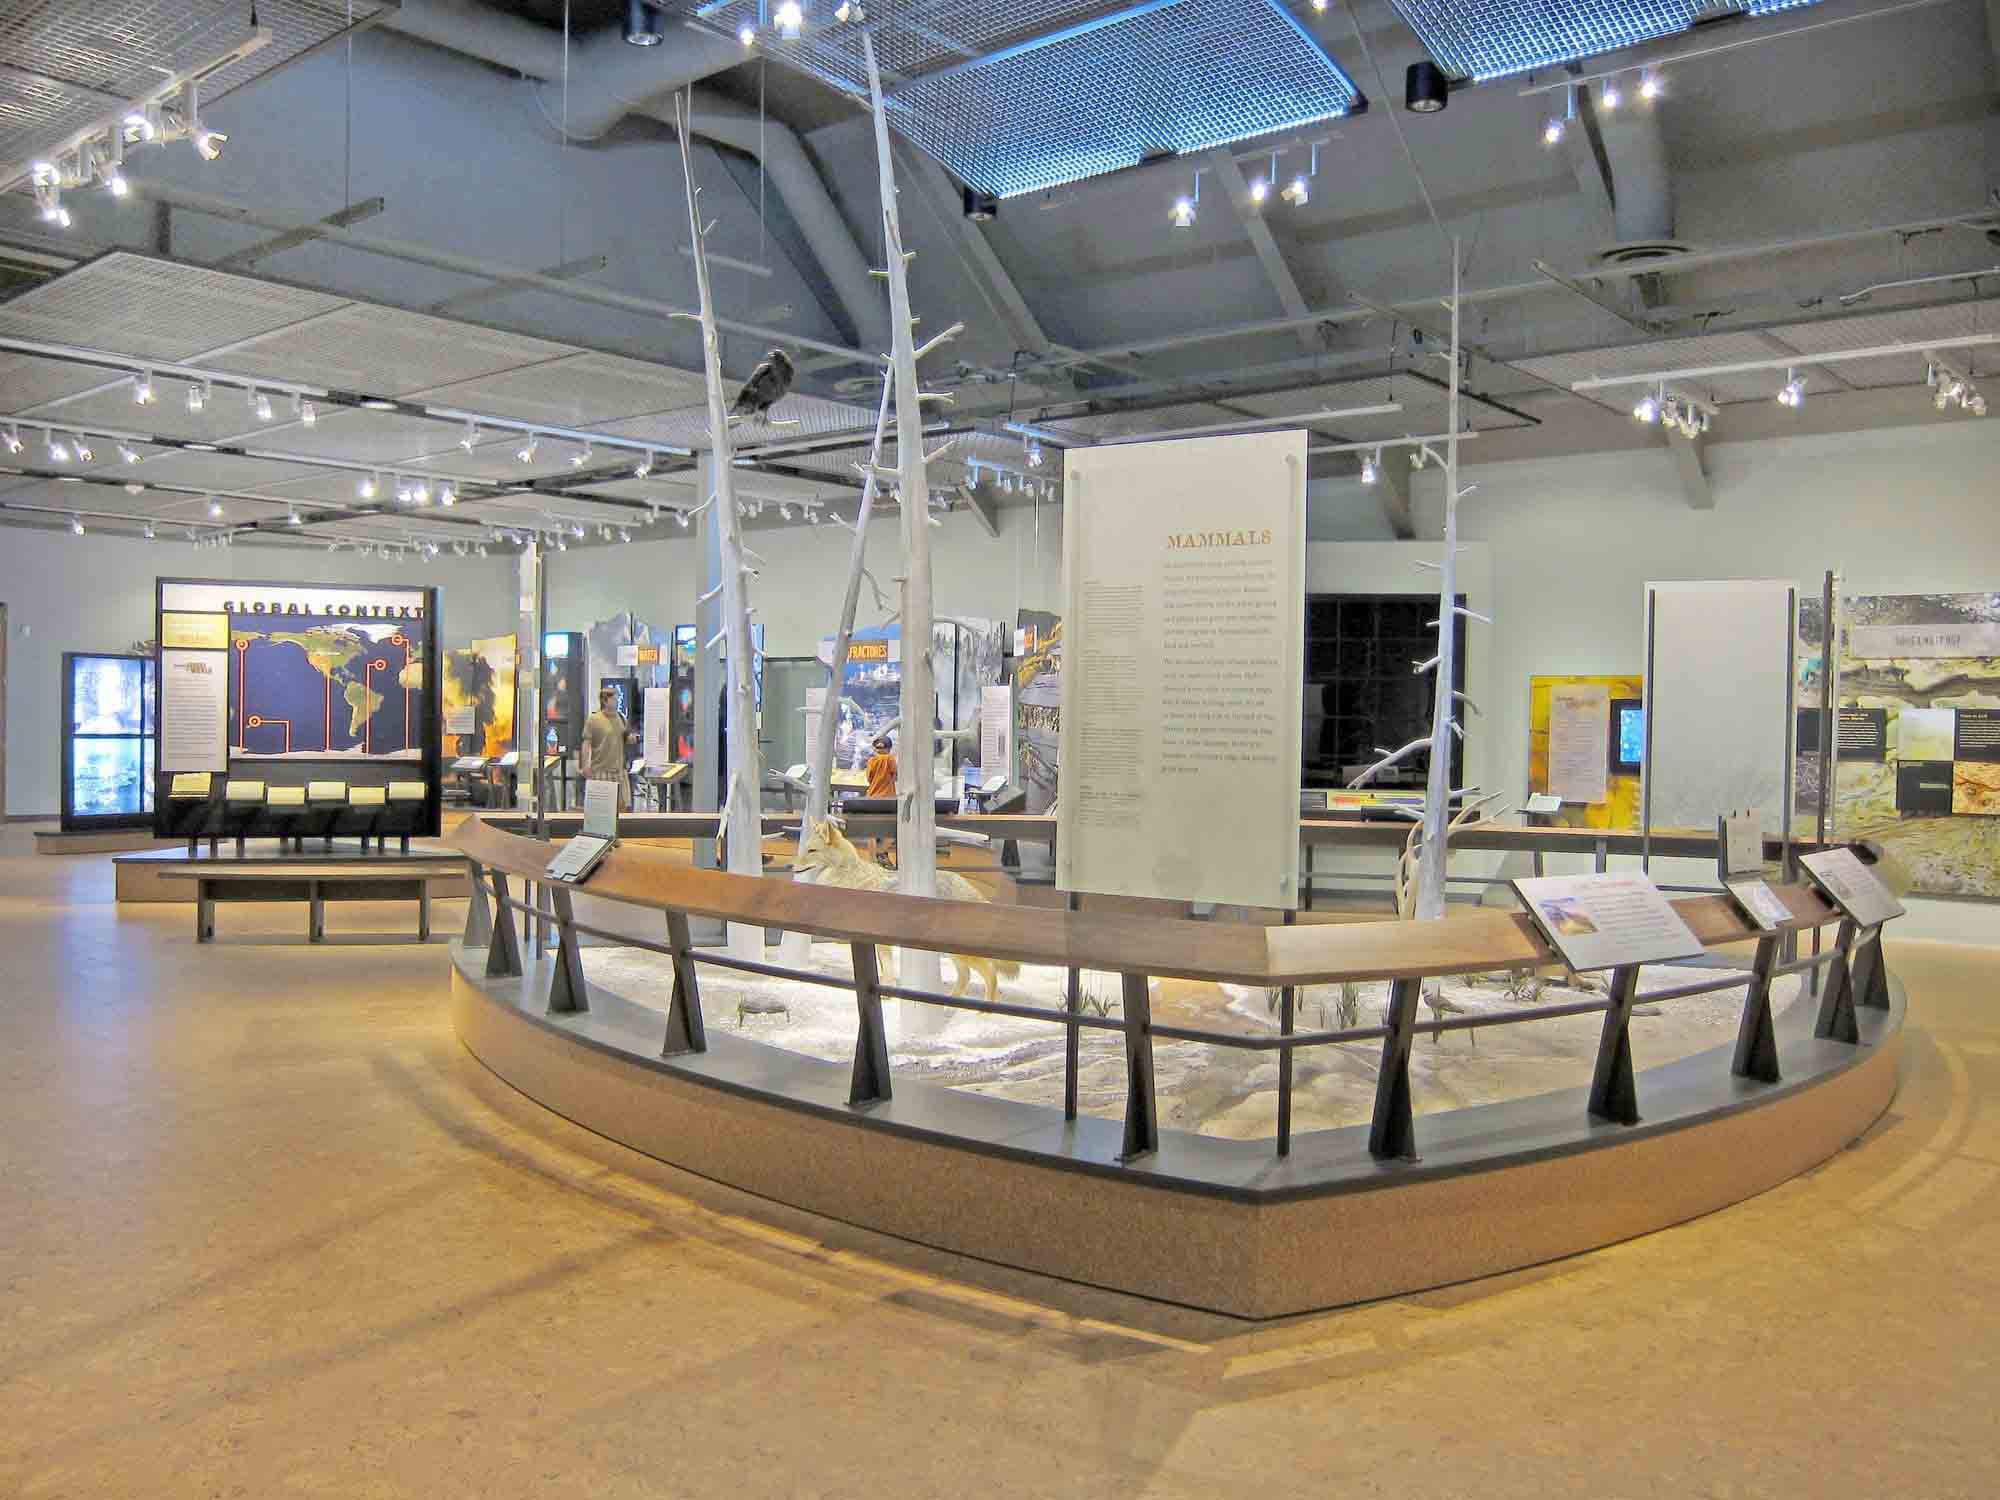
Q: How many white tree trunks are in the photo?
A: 4